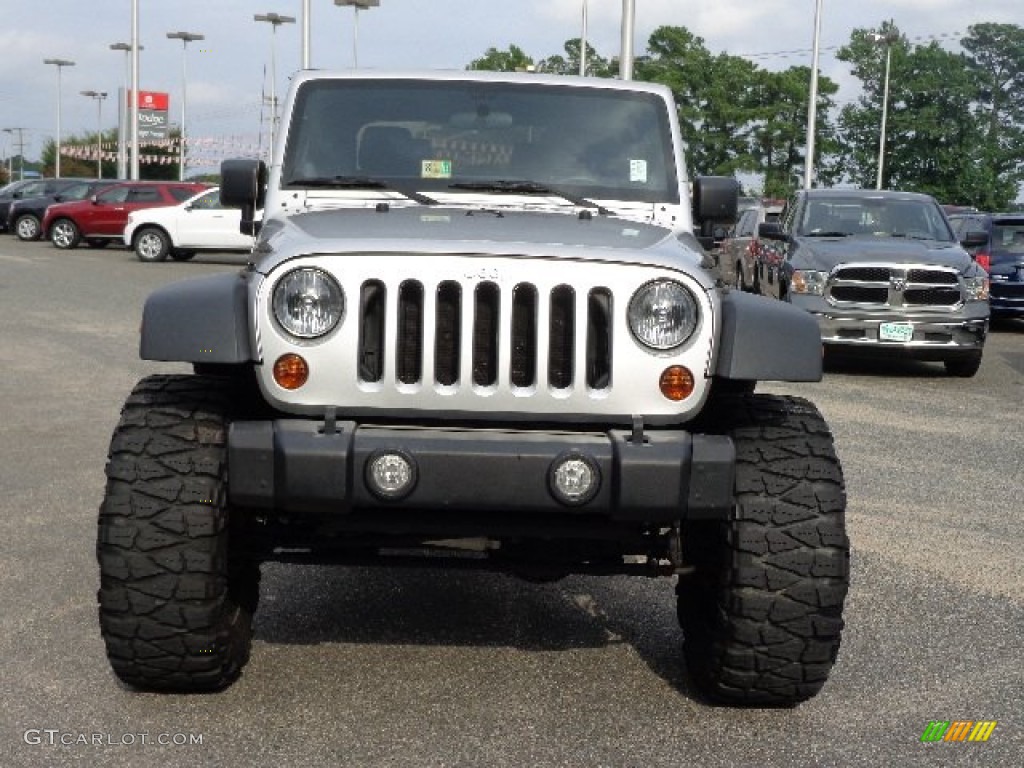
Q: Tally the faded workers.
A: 0